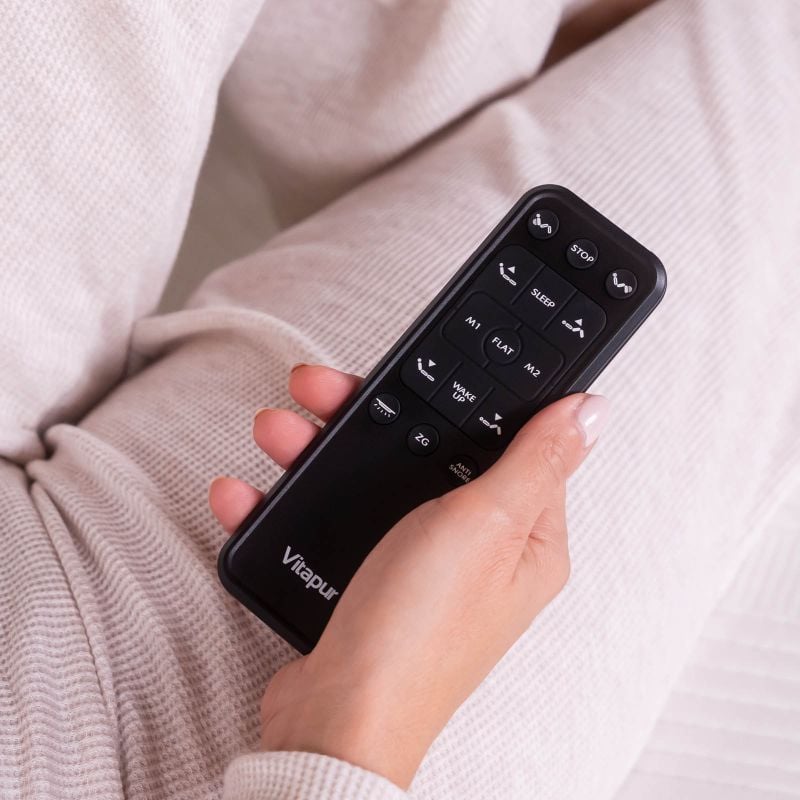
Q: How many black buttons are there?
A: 15